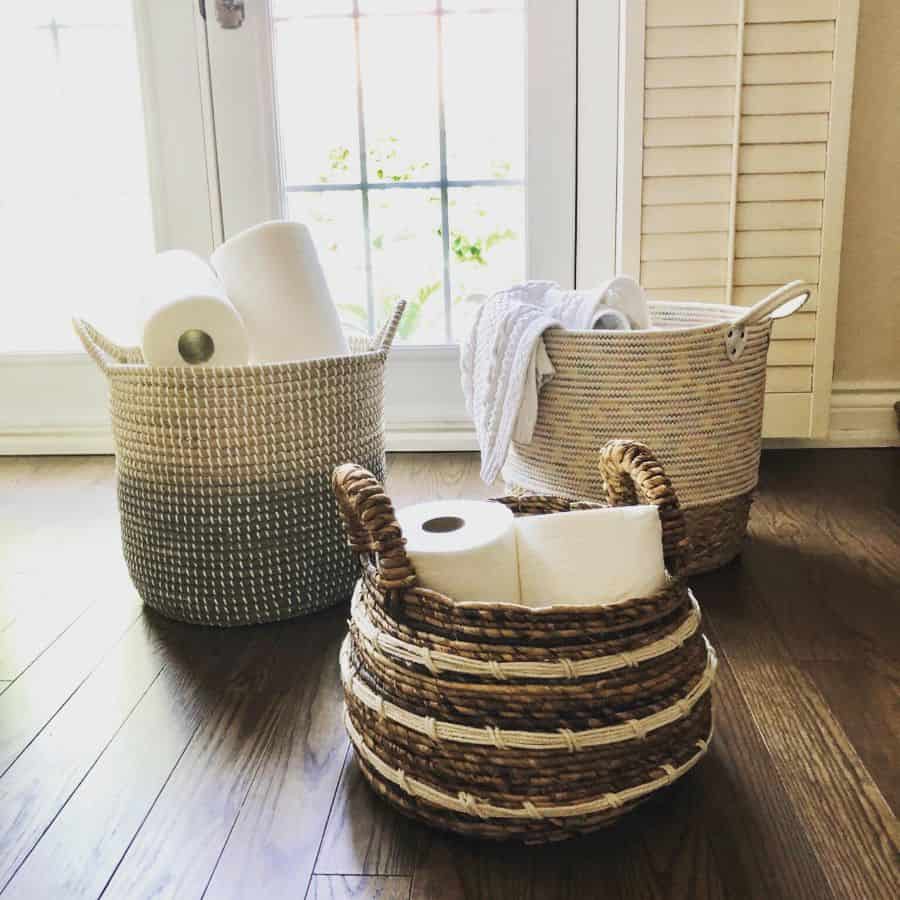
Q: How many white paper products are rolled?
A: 4